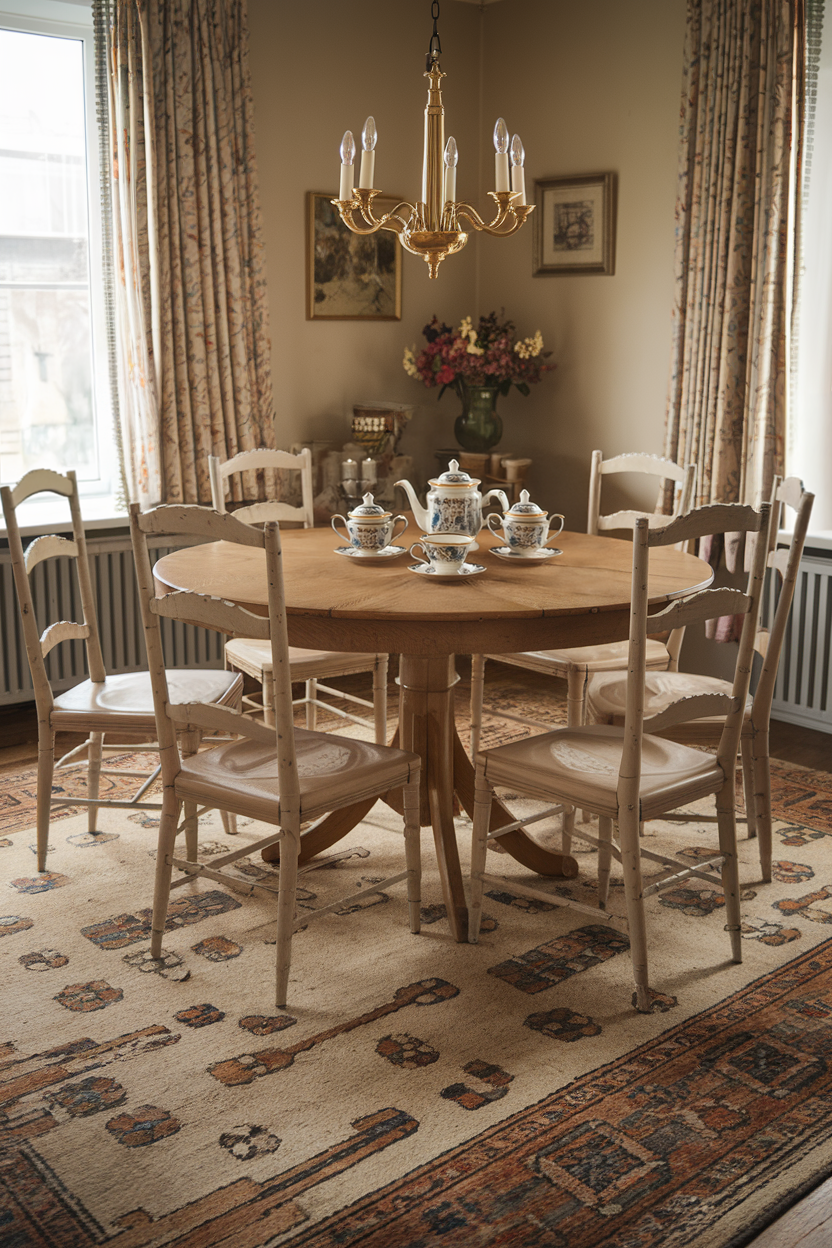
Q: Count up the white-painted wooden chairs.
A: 6